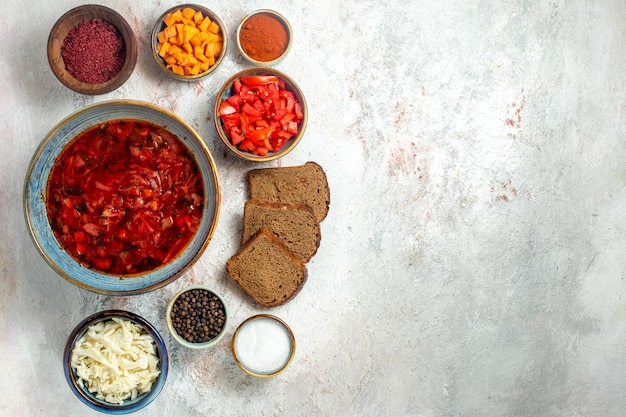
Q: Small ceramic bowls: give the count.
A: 6